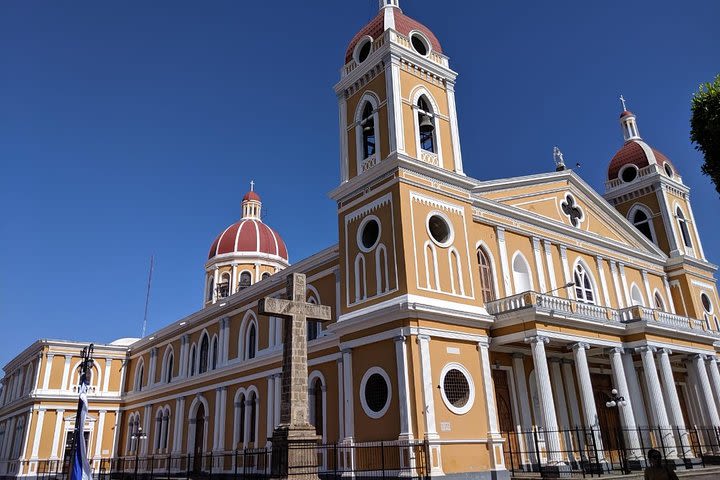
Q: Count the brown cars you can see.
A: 0